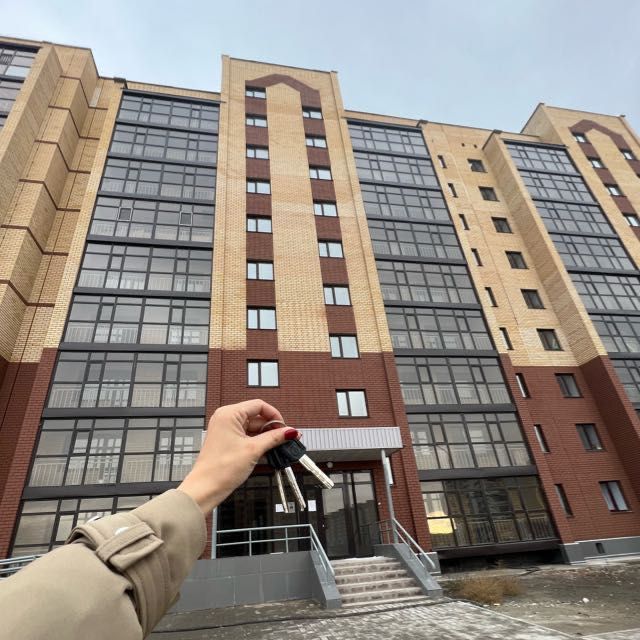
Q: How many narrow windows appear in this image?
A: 9